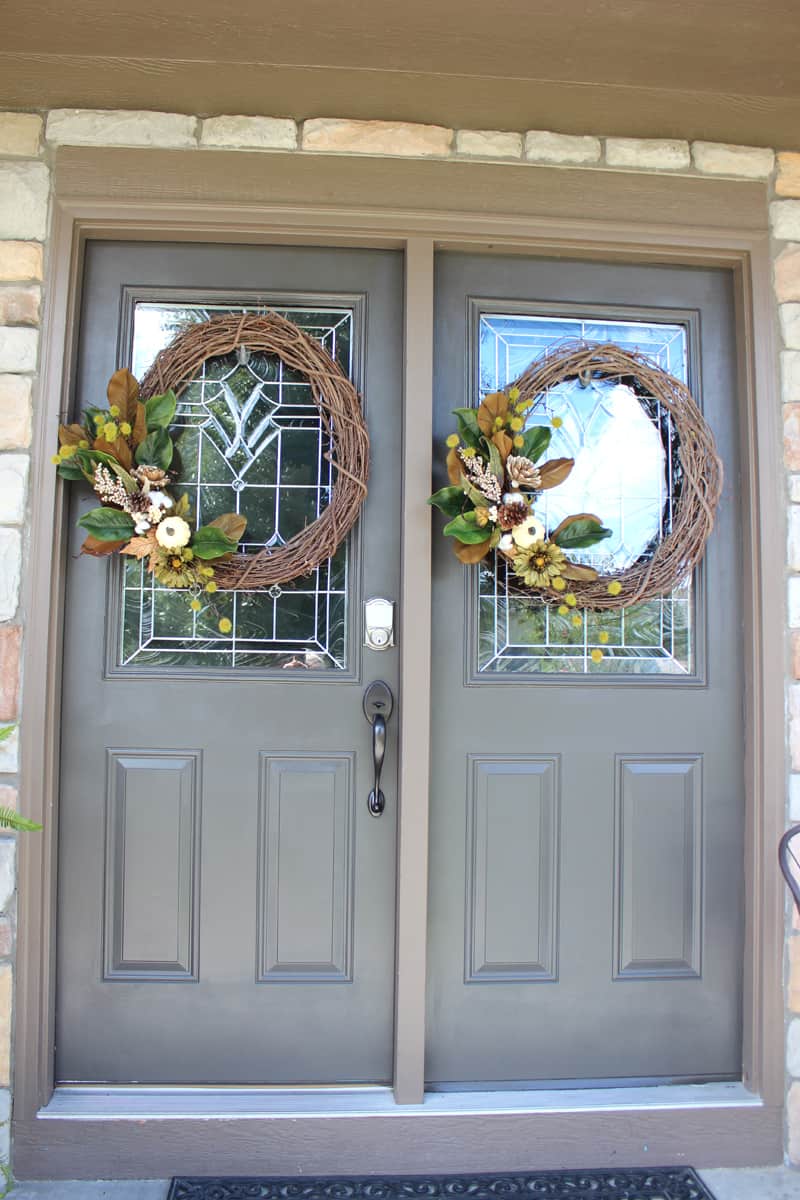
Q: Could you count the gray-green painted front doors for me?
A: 2